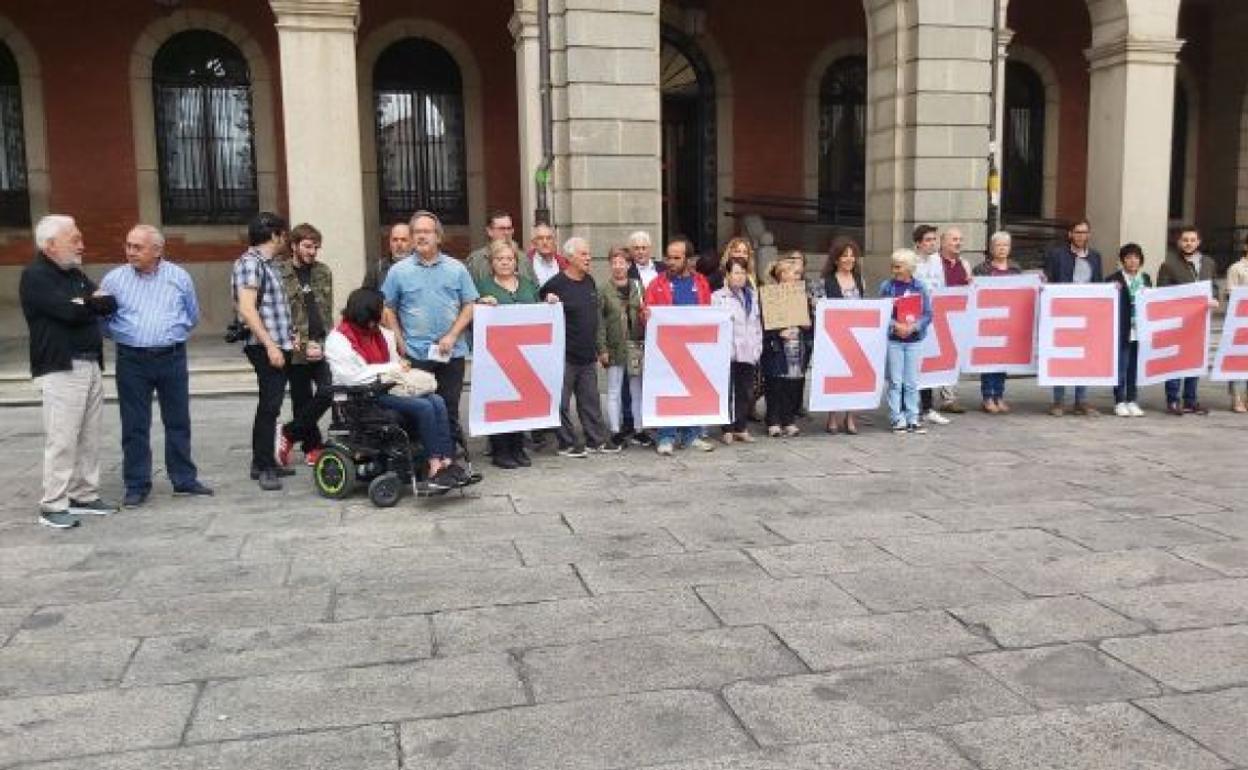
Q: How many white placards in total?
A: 8